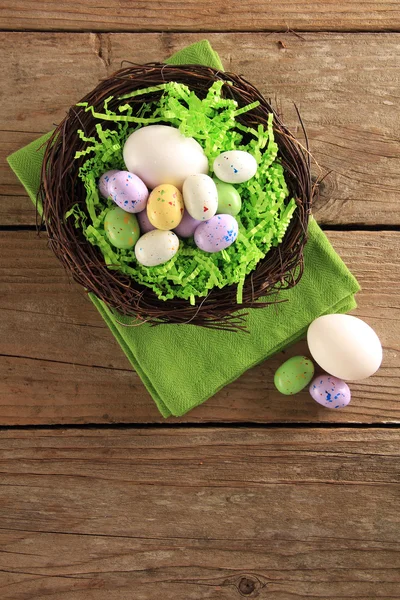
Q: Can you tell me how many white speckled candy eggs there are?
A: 3